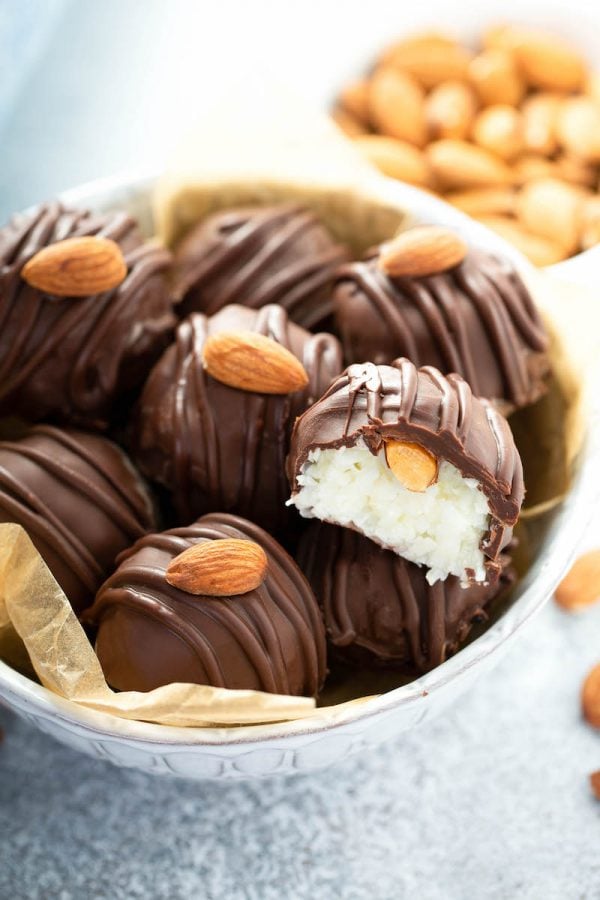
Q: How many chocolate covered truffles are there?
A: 8